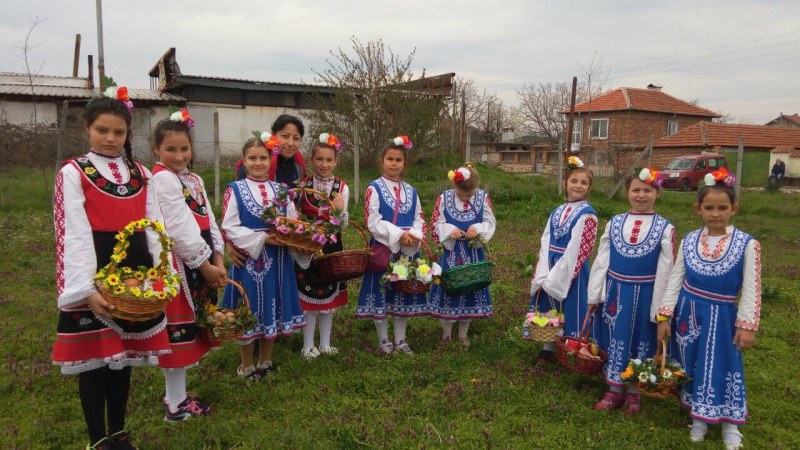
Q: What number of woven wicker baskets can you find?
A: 9